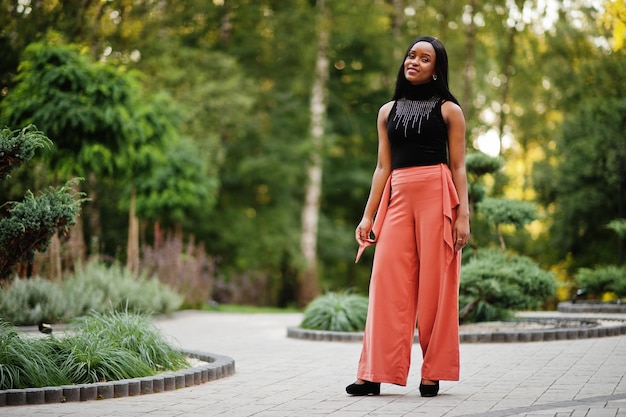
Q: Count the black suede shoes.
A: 2